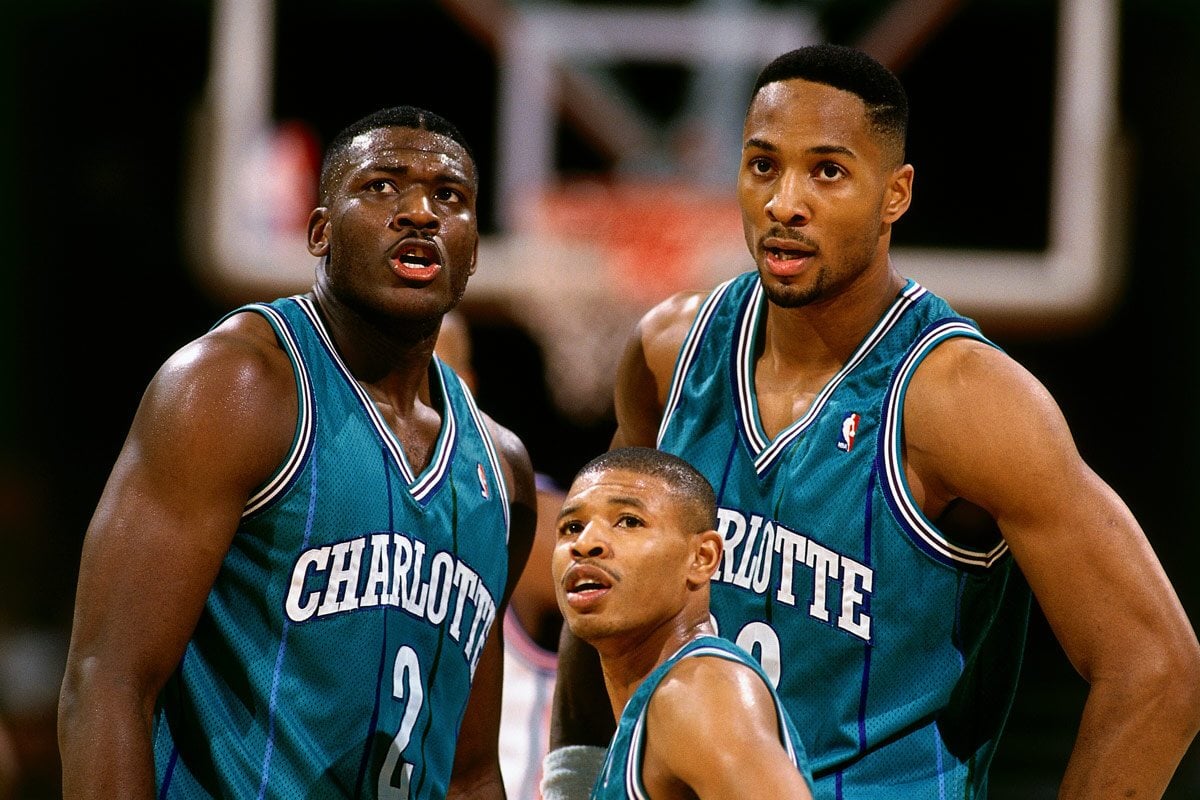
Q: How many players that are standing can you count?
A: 3